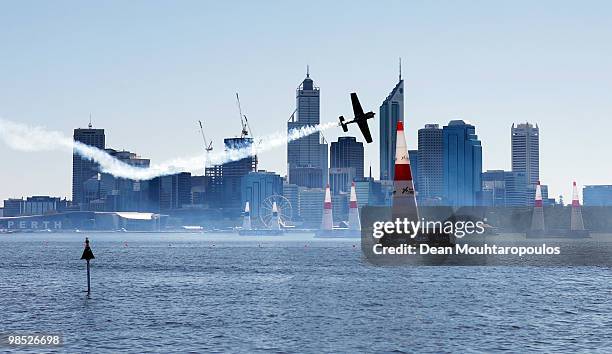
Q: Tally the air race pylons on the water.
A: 7